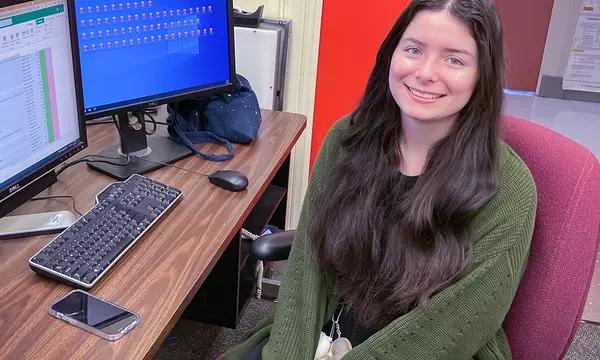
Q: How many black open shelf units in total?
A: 1